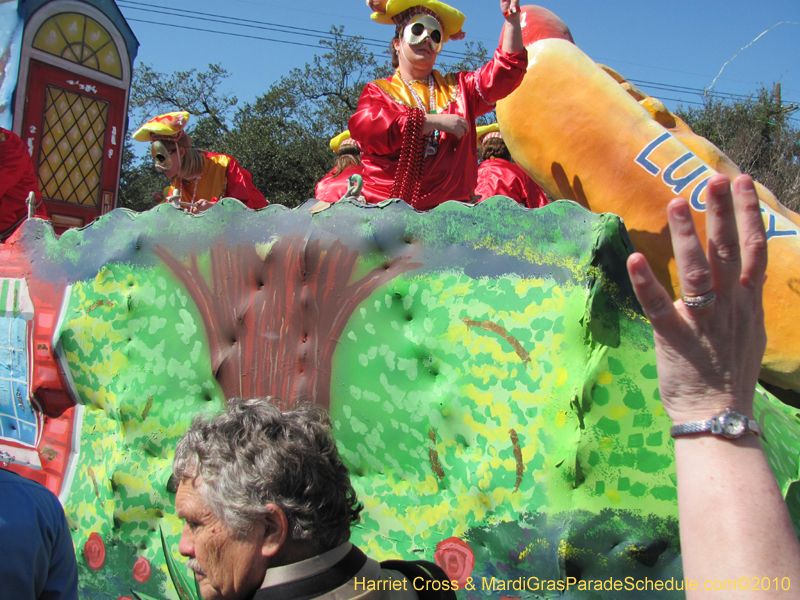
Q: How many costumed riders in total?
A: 5